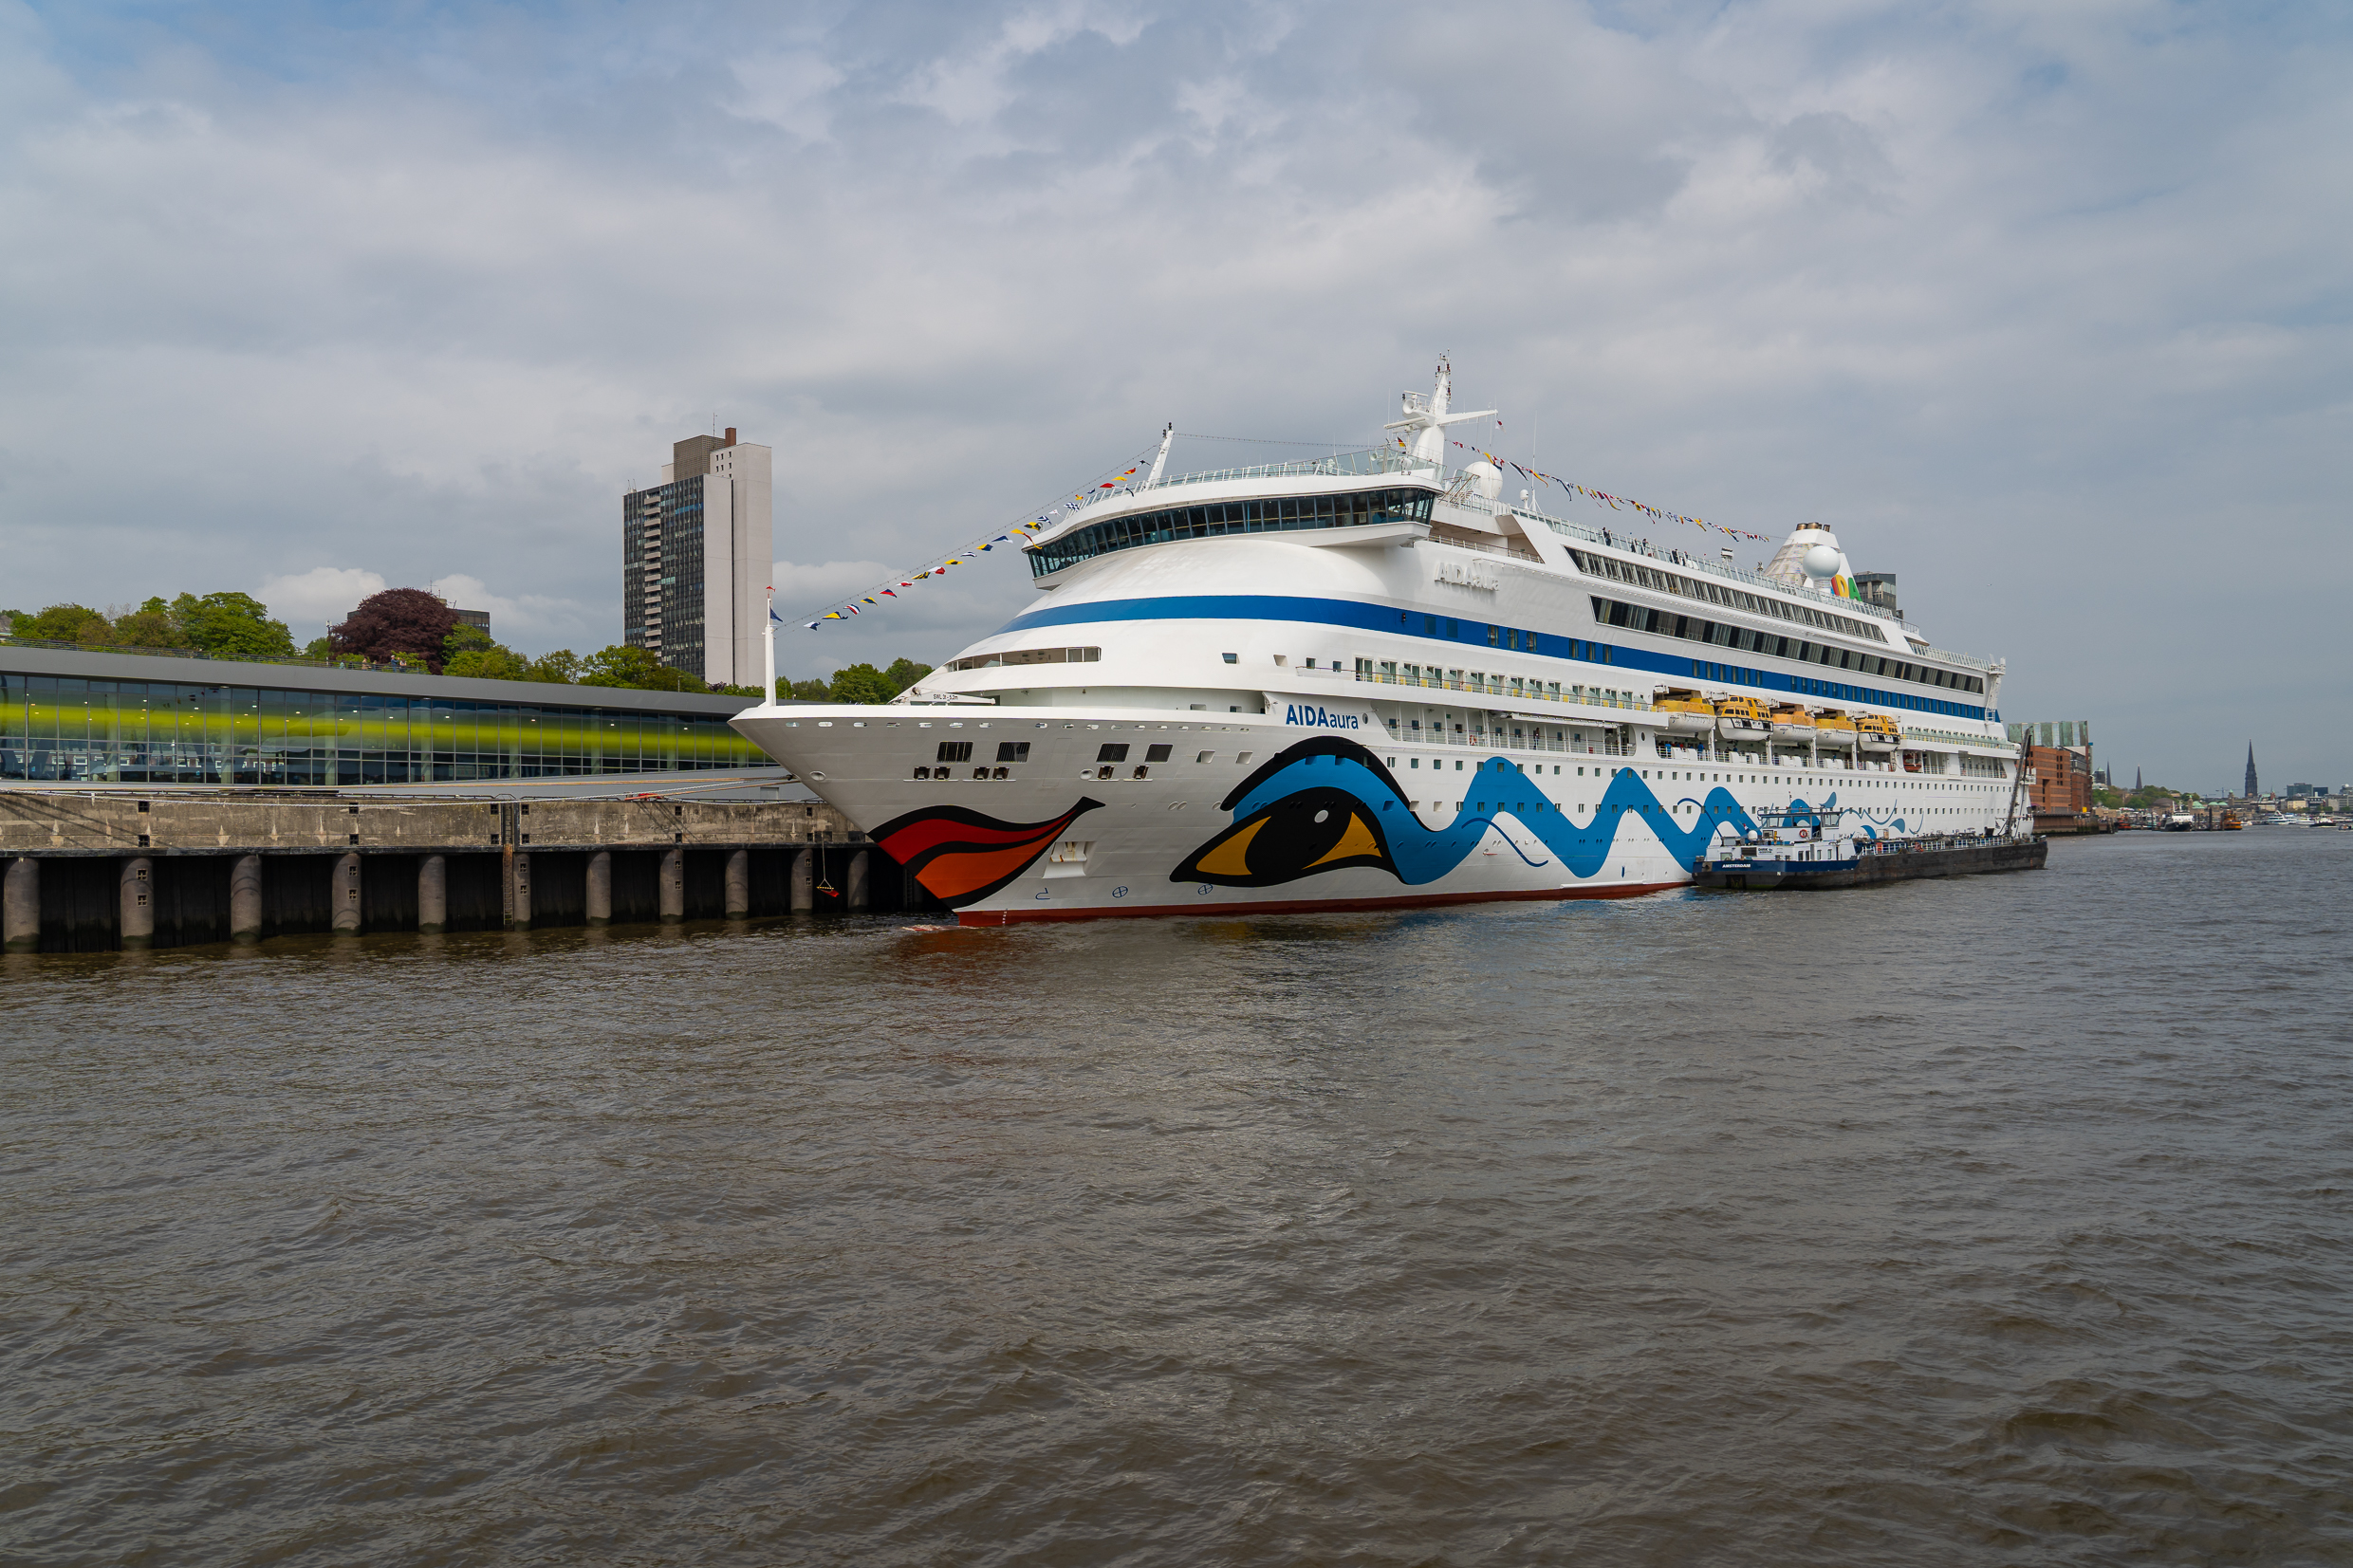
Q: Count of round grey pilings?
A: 11